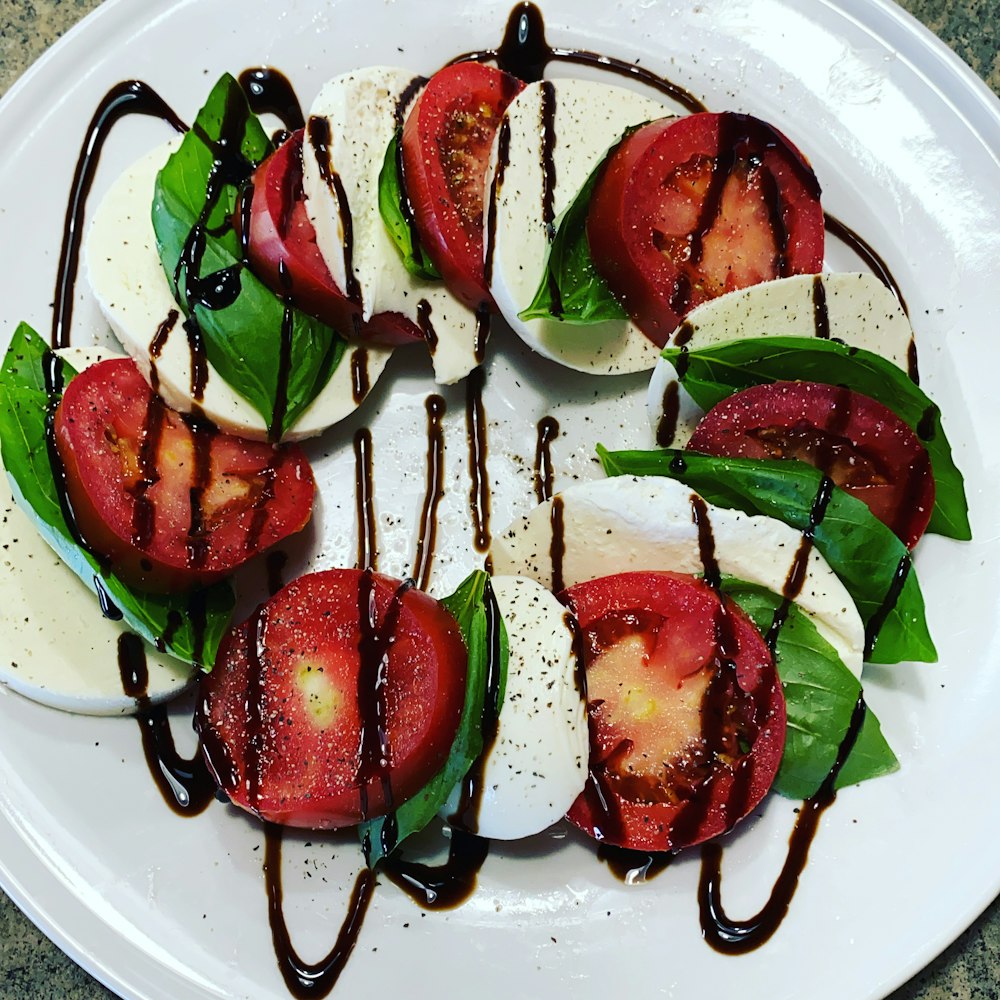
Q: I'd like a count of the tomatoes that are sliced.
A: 7